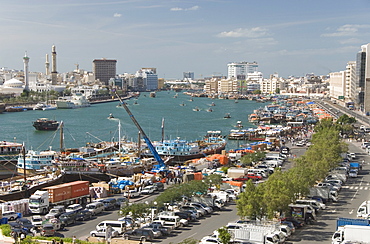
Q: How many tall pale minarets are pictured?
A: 3